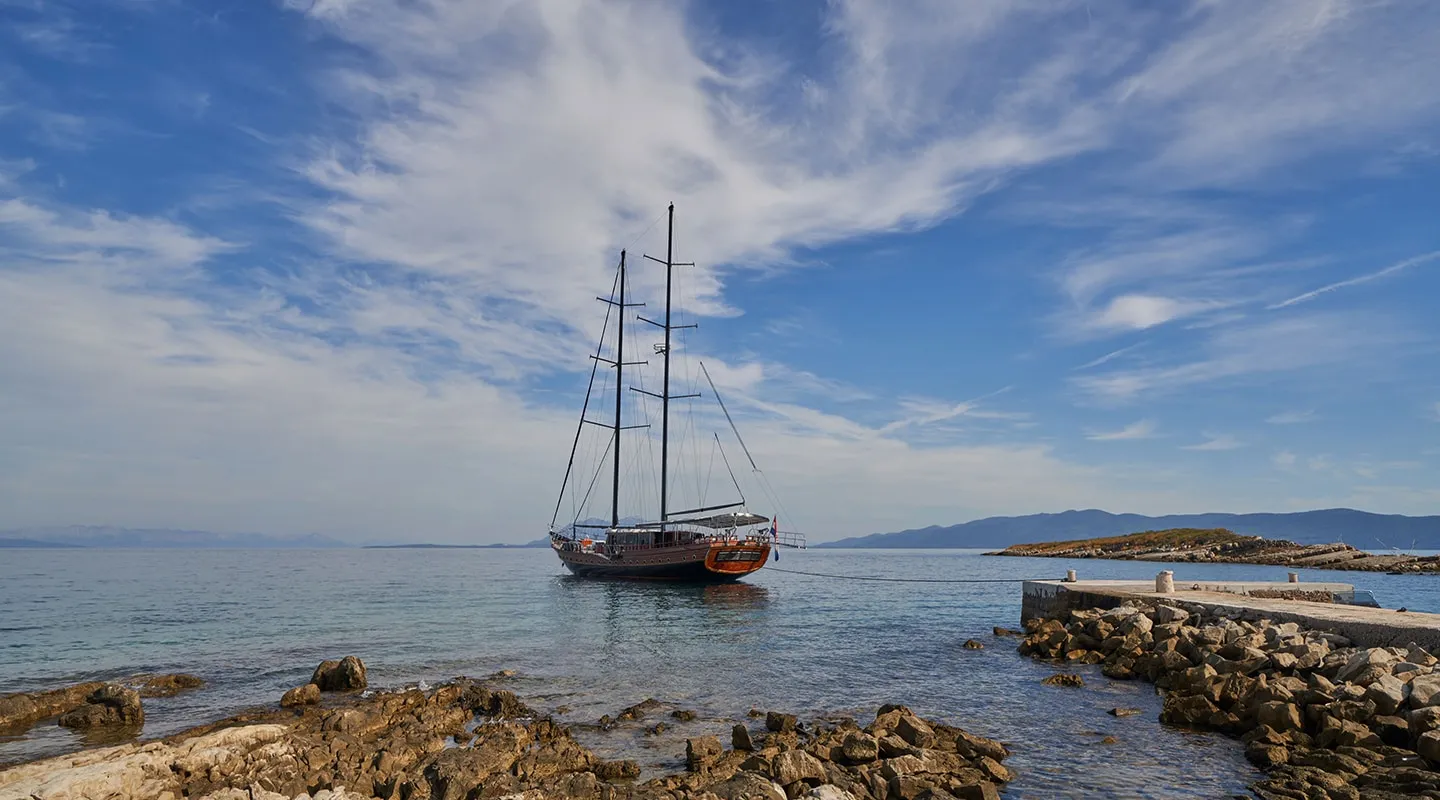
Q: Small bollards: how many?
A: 2